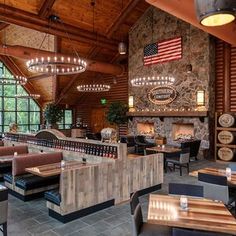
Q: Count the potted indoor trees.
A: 2